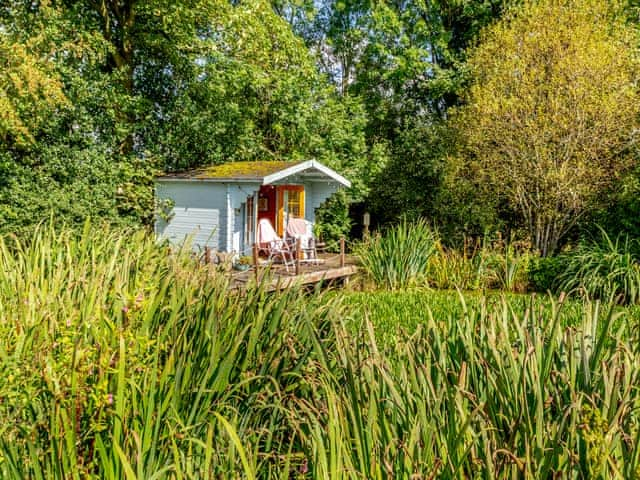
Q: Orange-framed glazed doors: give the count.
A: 1